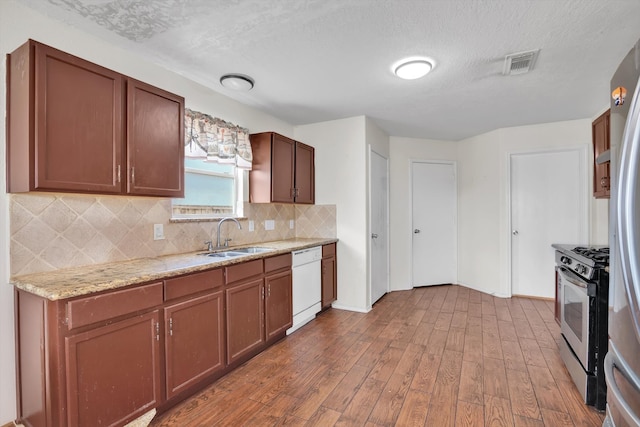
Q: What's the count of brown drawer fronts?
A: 5